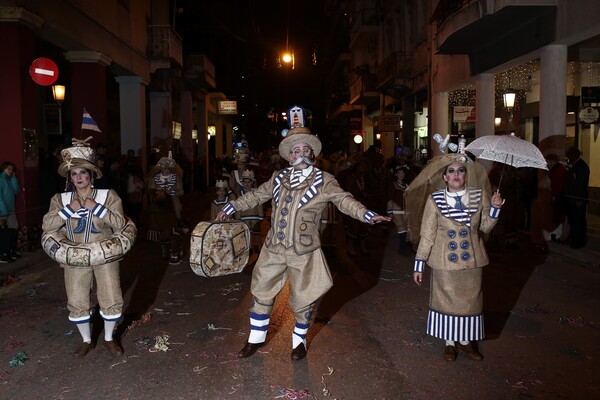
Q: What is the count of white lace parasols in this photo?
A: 1